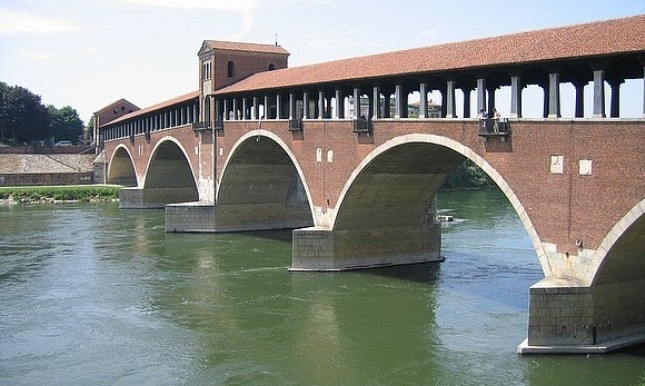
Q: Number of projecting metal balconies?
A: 6